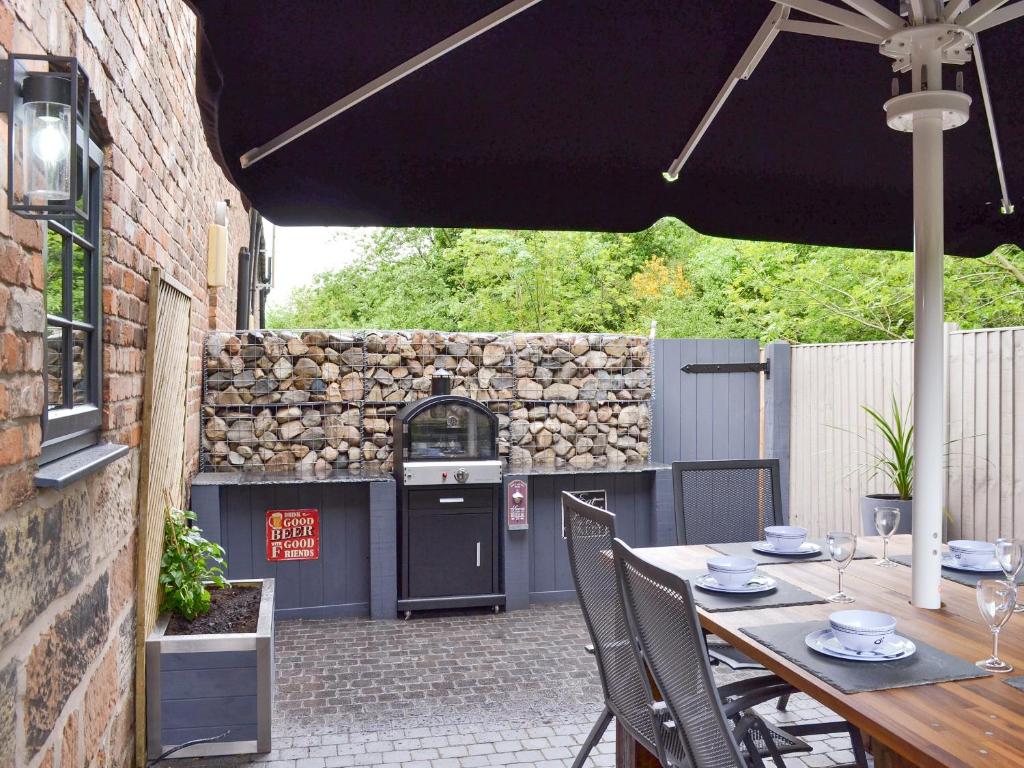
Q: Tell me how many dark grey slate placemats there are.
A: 5